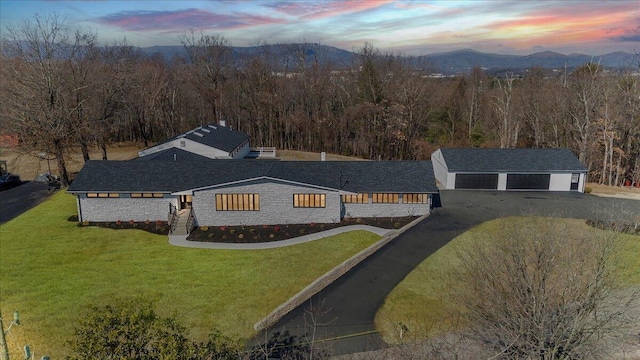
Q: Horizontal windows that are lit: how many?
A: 6